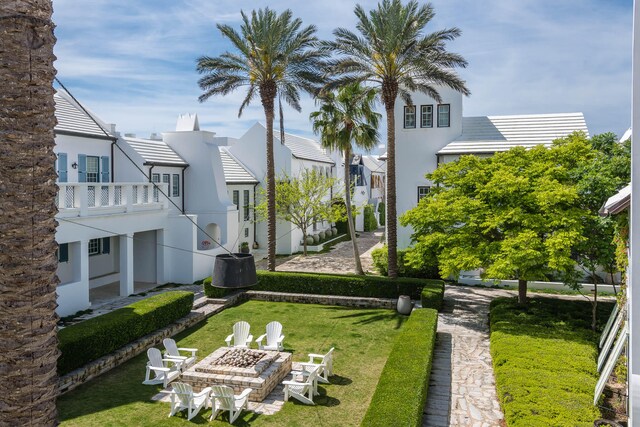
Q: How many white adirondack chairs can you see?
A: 8